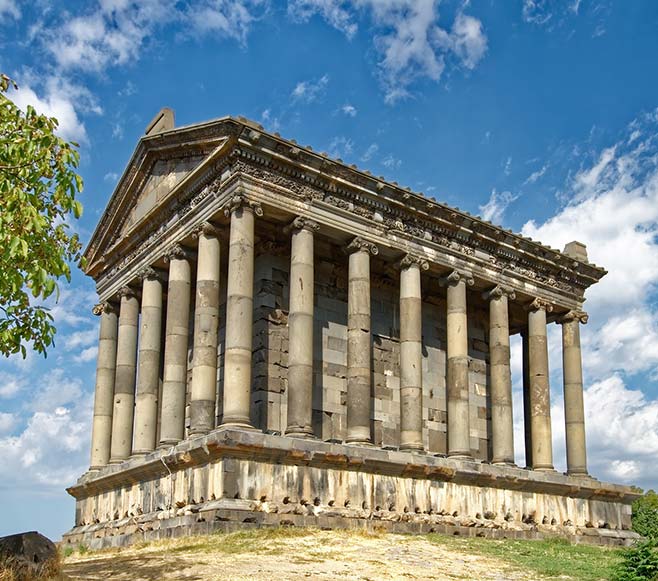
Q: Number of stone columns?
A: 13